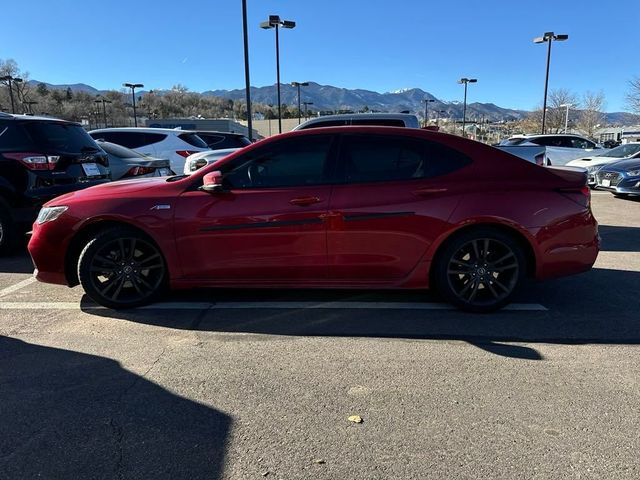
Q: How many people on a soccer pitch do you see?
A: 0